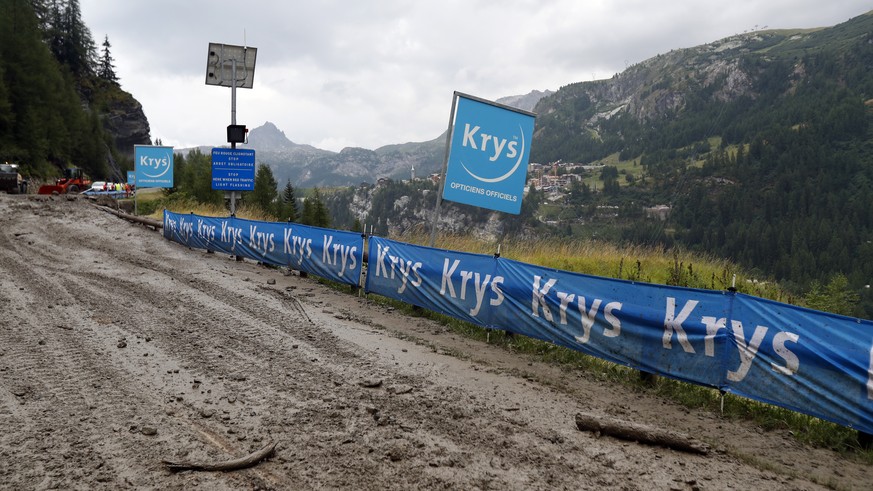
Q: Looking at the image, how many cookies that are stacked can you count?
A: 0